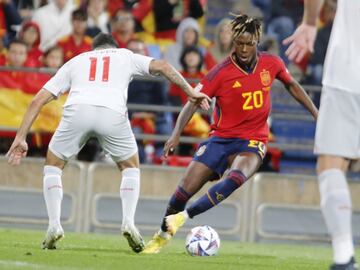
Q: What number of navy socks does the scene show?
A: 2